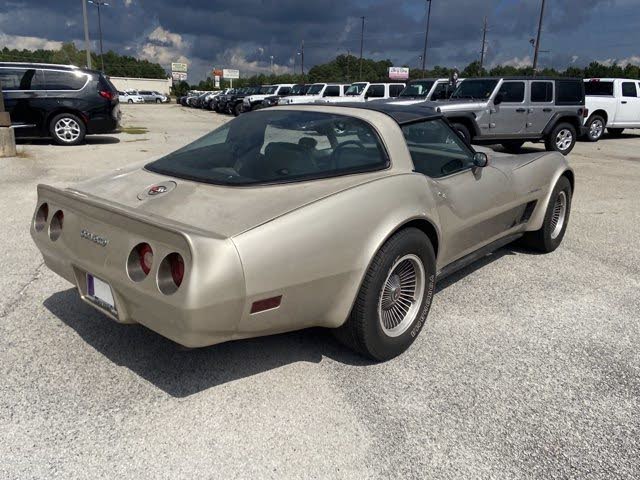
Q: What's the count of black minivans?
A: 1